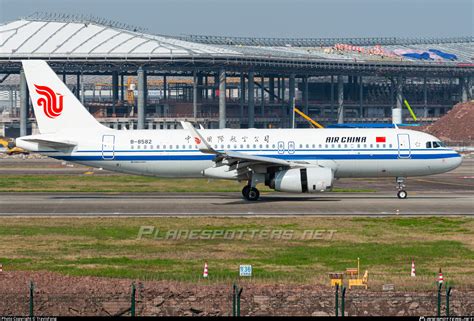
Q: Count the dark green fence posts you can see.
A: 8